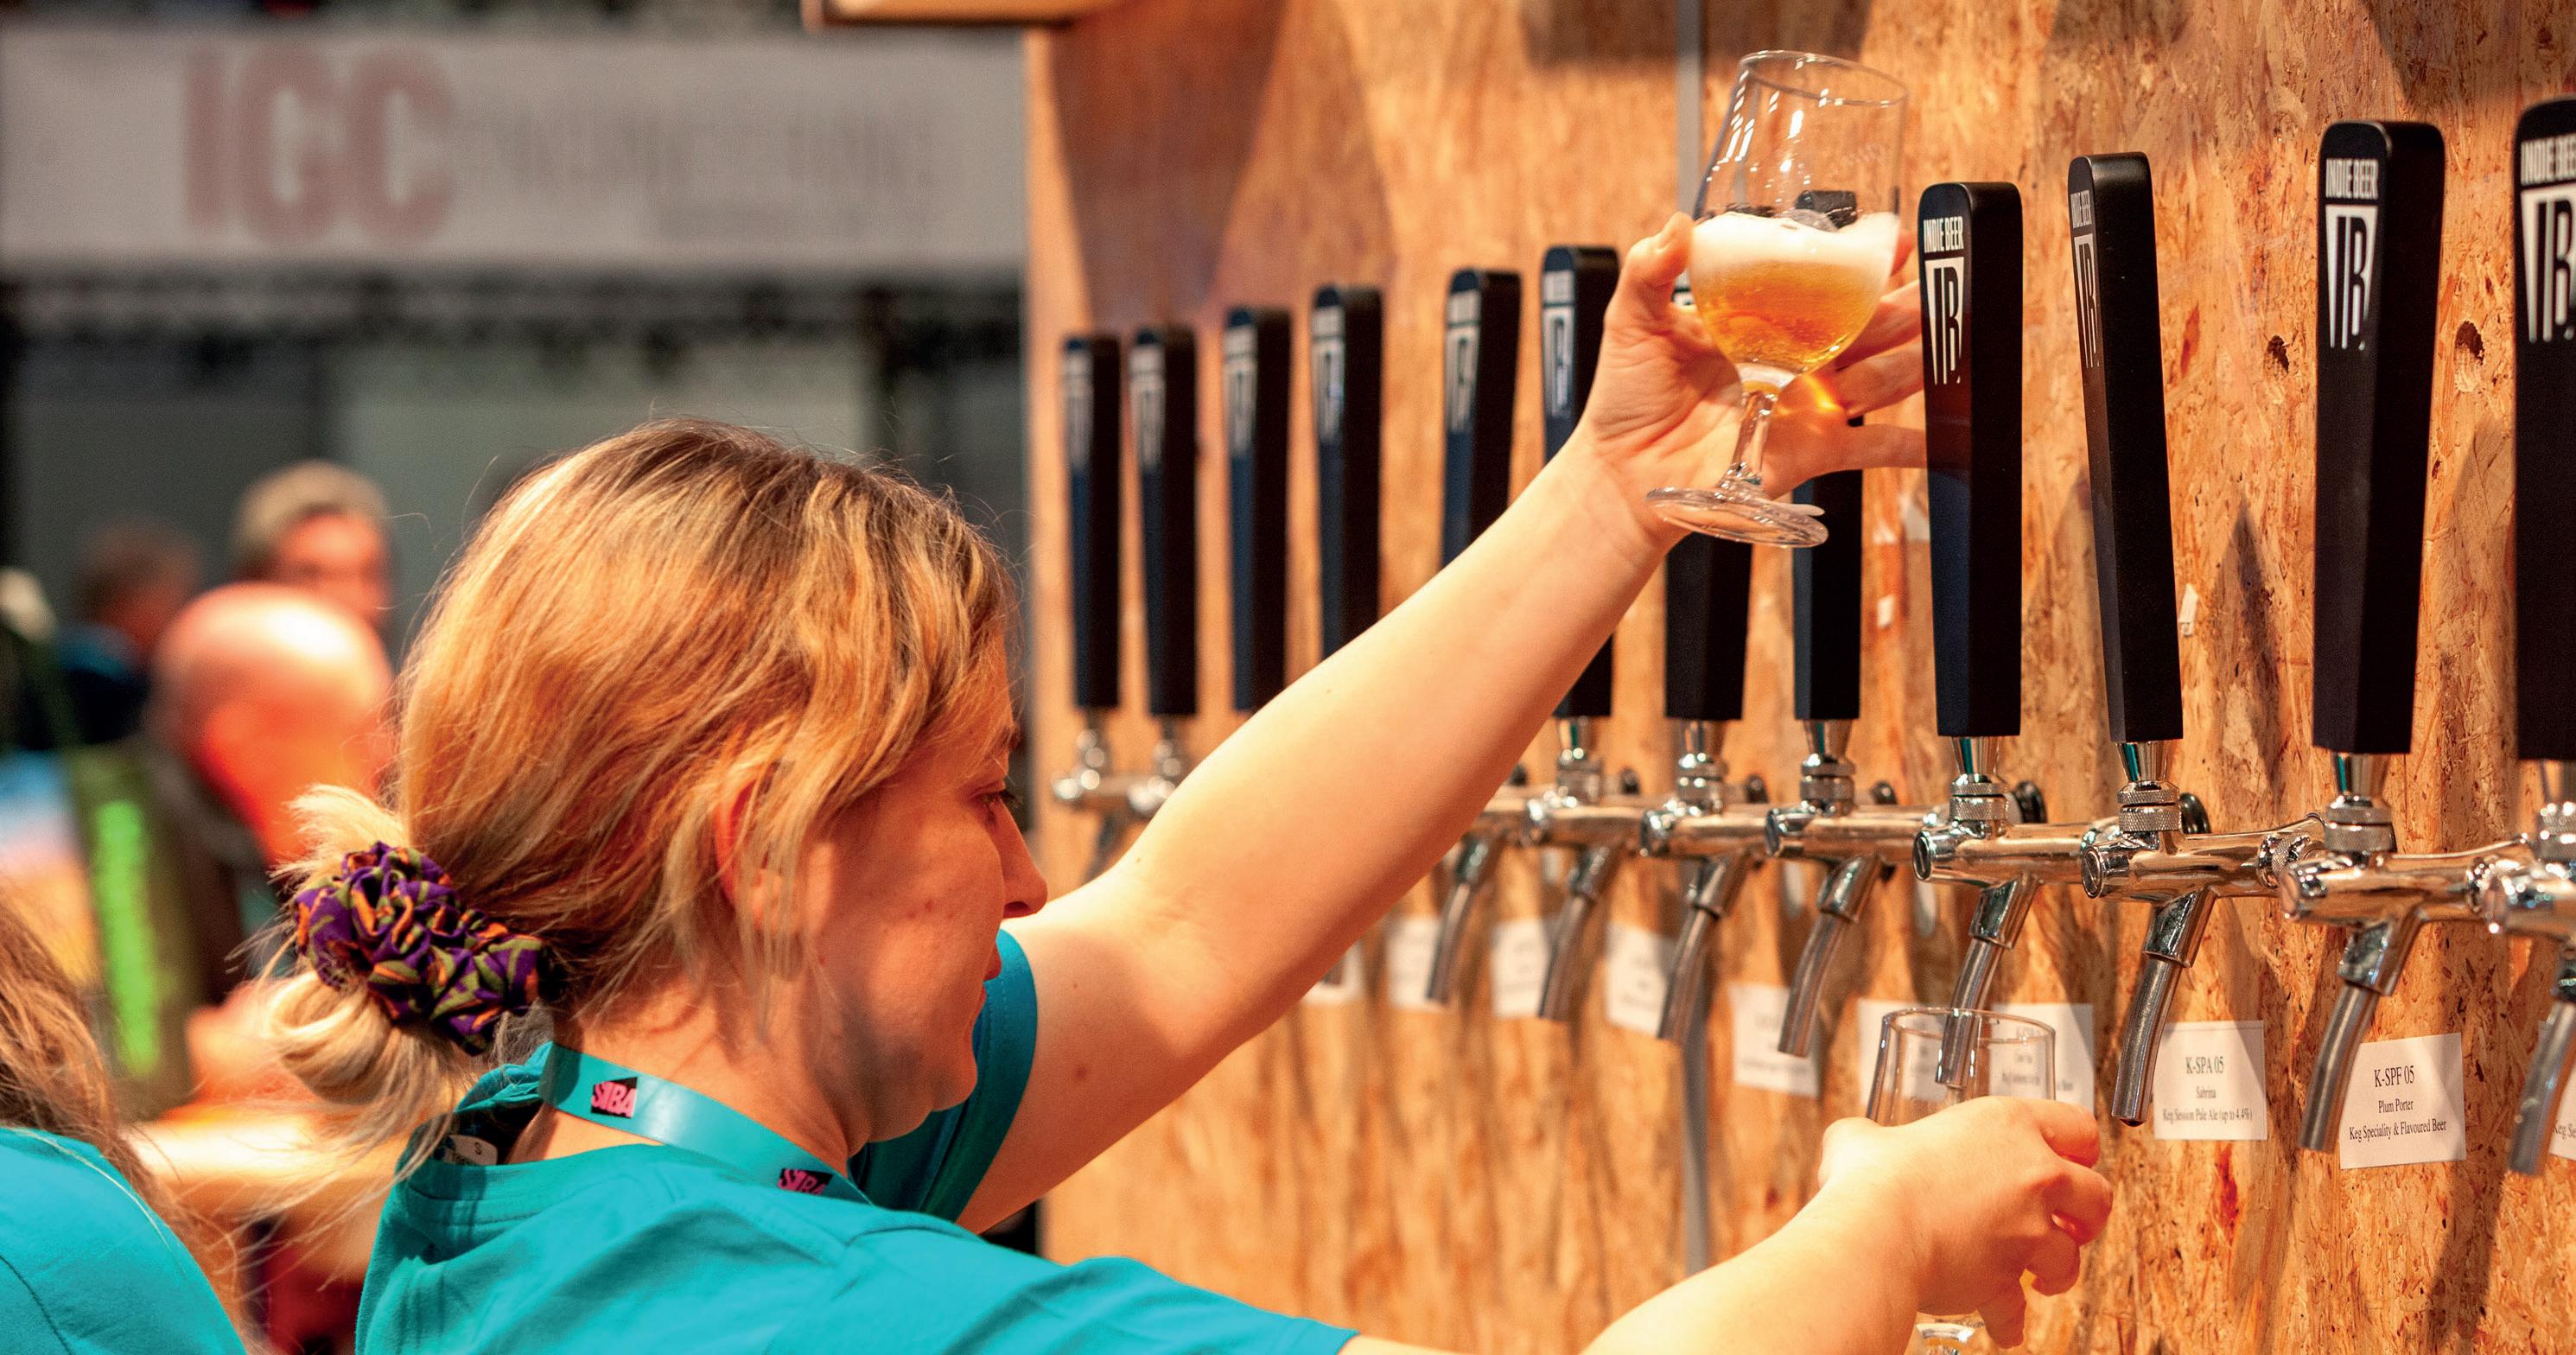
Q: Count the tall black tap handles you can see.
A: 12